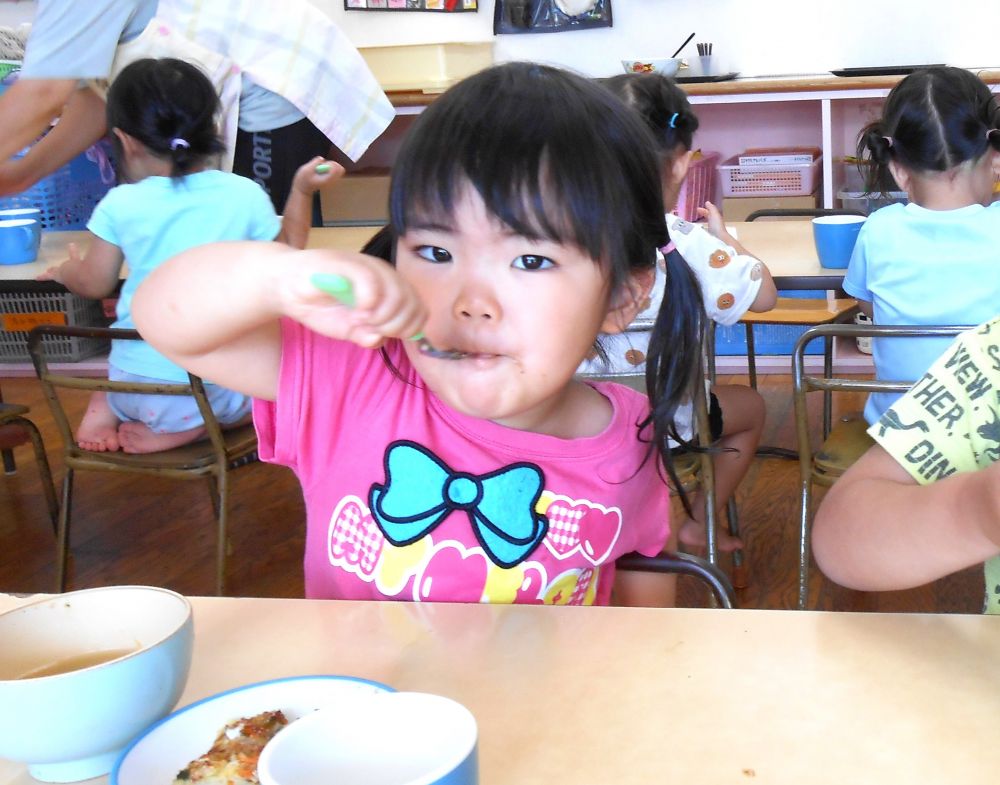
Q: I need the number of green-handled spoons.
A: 2